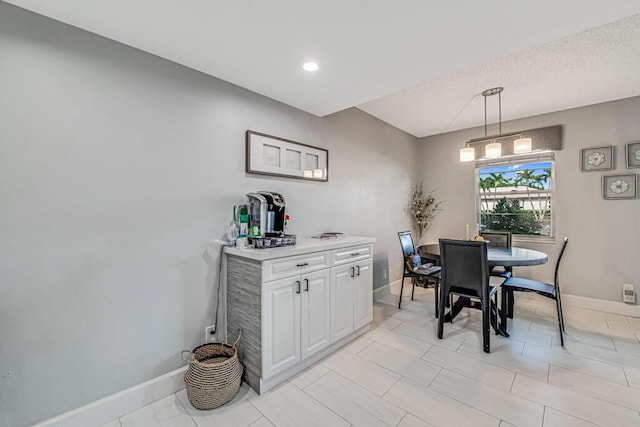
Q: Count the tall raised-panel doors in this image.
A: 4